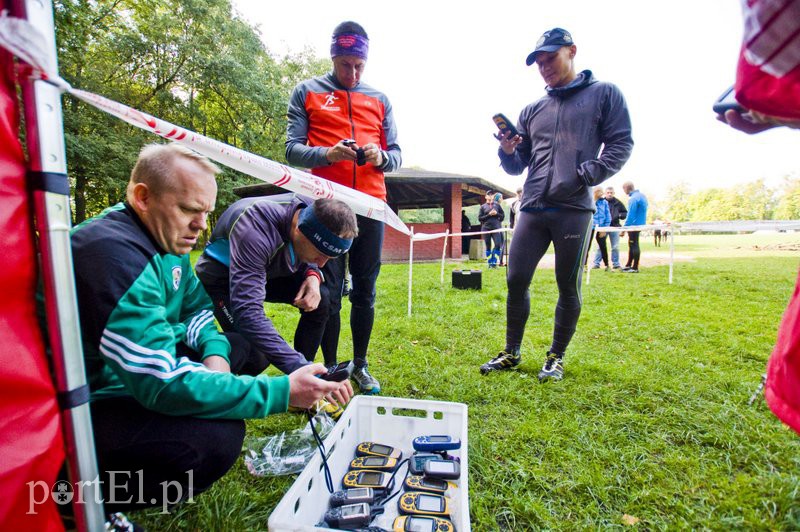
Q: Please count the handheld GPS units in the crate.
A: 11